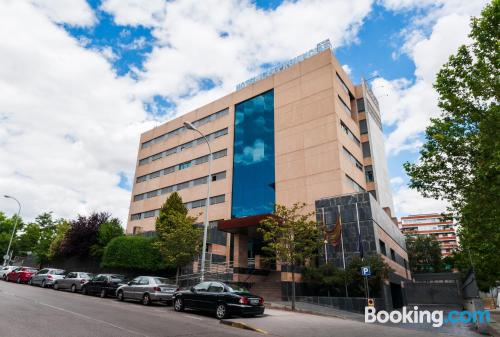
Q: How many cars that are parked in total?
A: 7